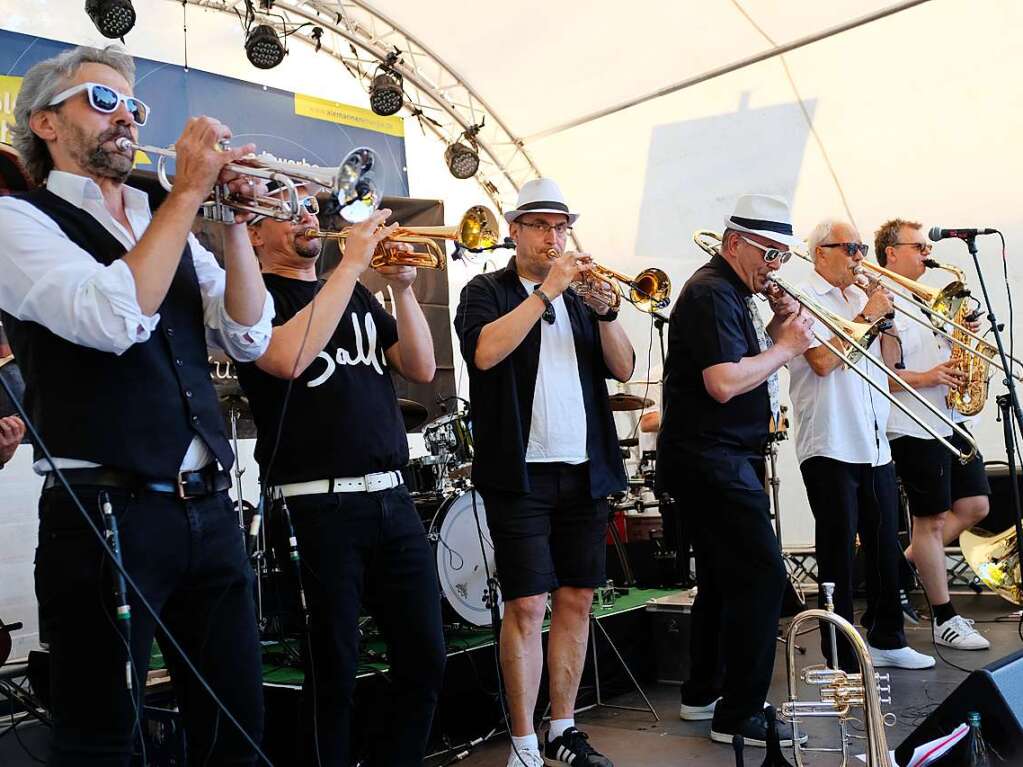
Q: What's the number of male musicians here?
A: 6